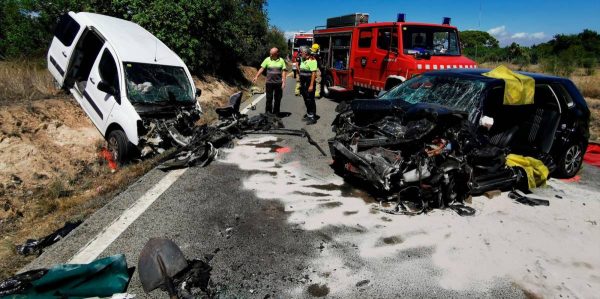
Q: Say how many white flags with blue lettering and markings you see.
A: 0